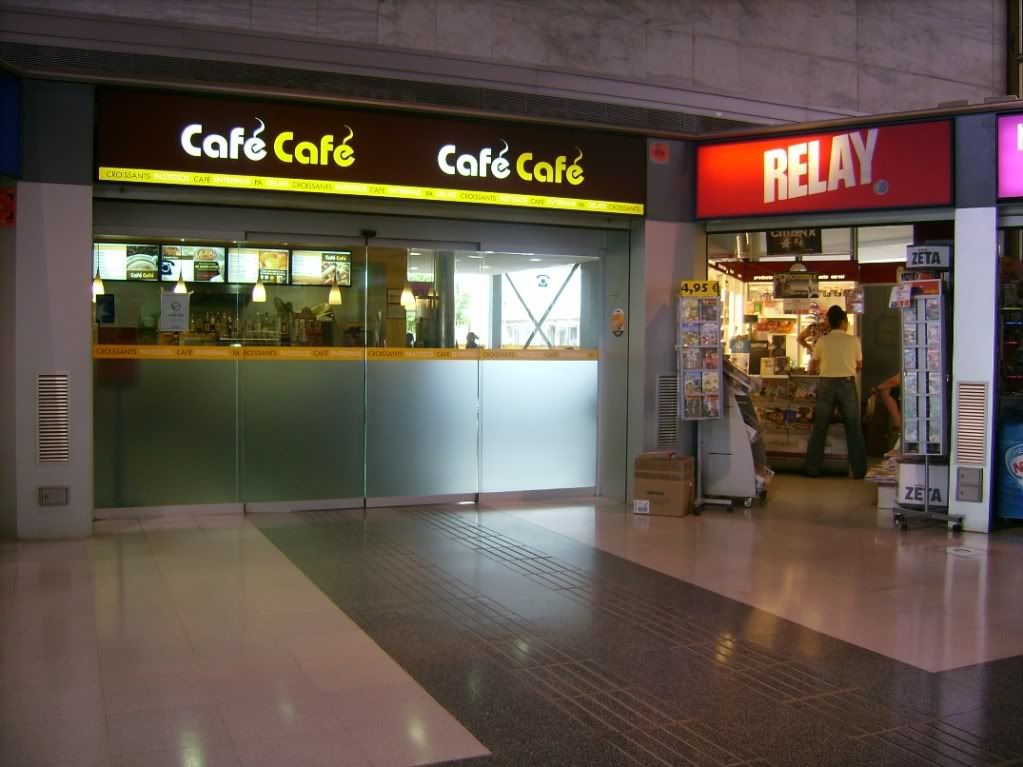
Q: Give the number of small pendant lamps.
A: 5